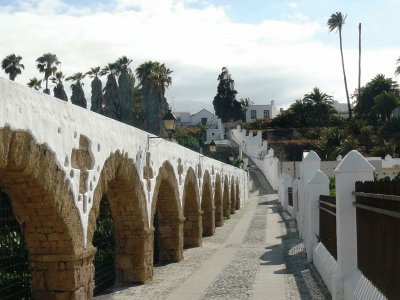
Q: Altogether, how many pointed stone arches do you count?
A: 9